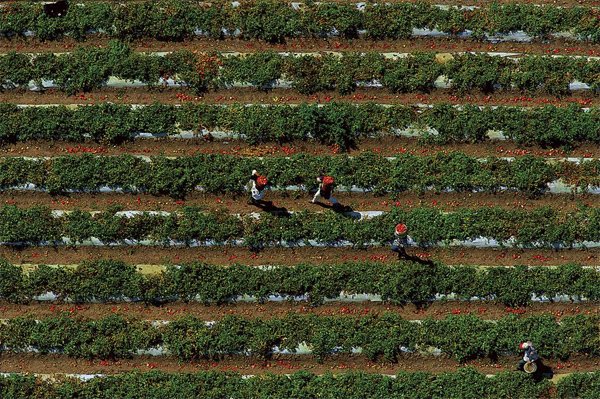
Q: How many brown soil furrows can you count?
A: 7